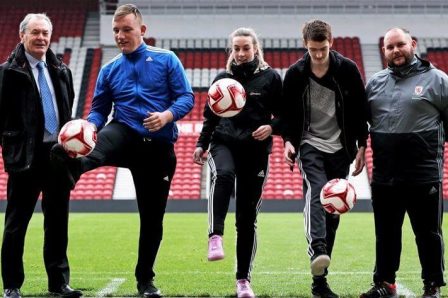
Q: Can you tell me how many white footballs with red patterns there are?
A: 3